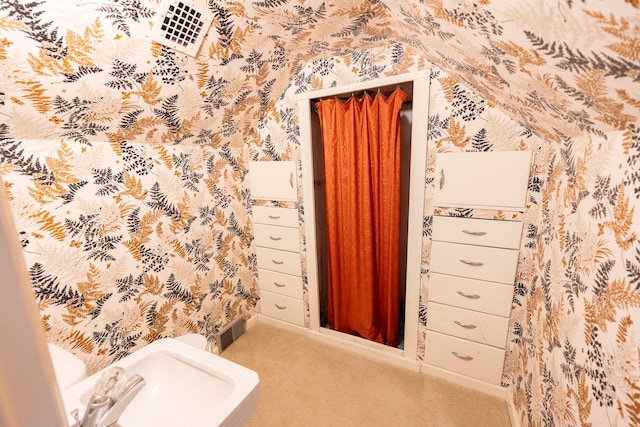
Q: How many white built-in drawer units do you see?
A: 2